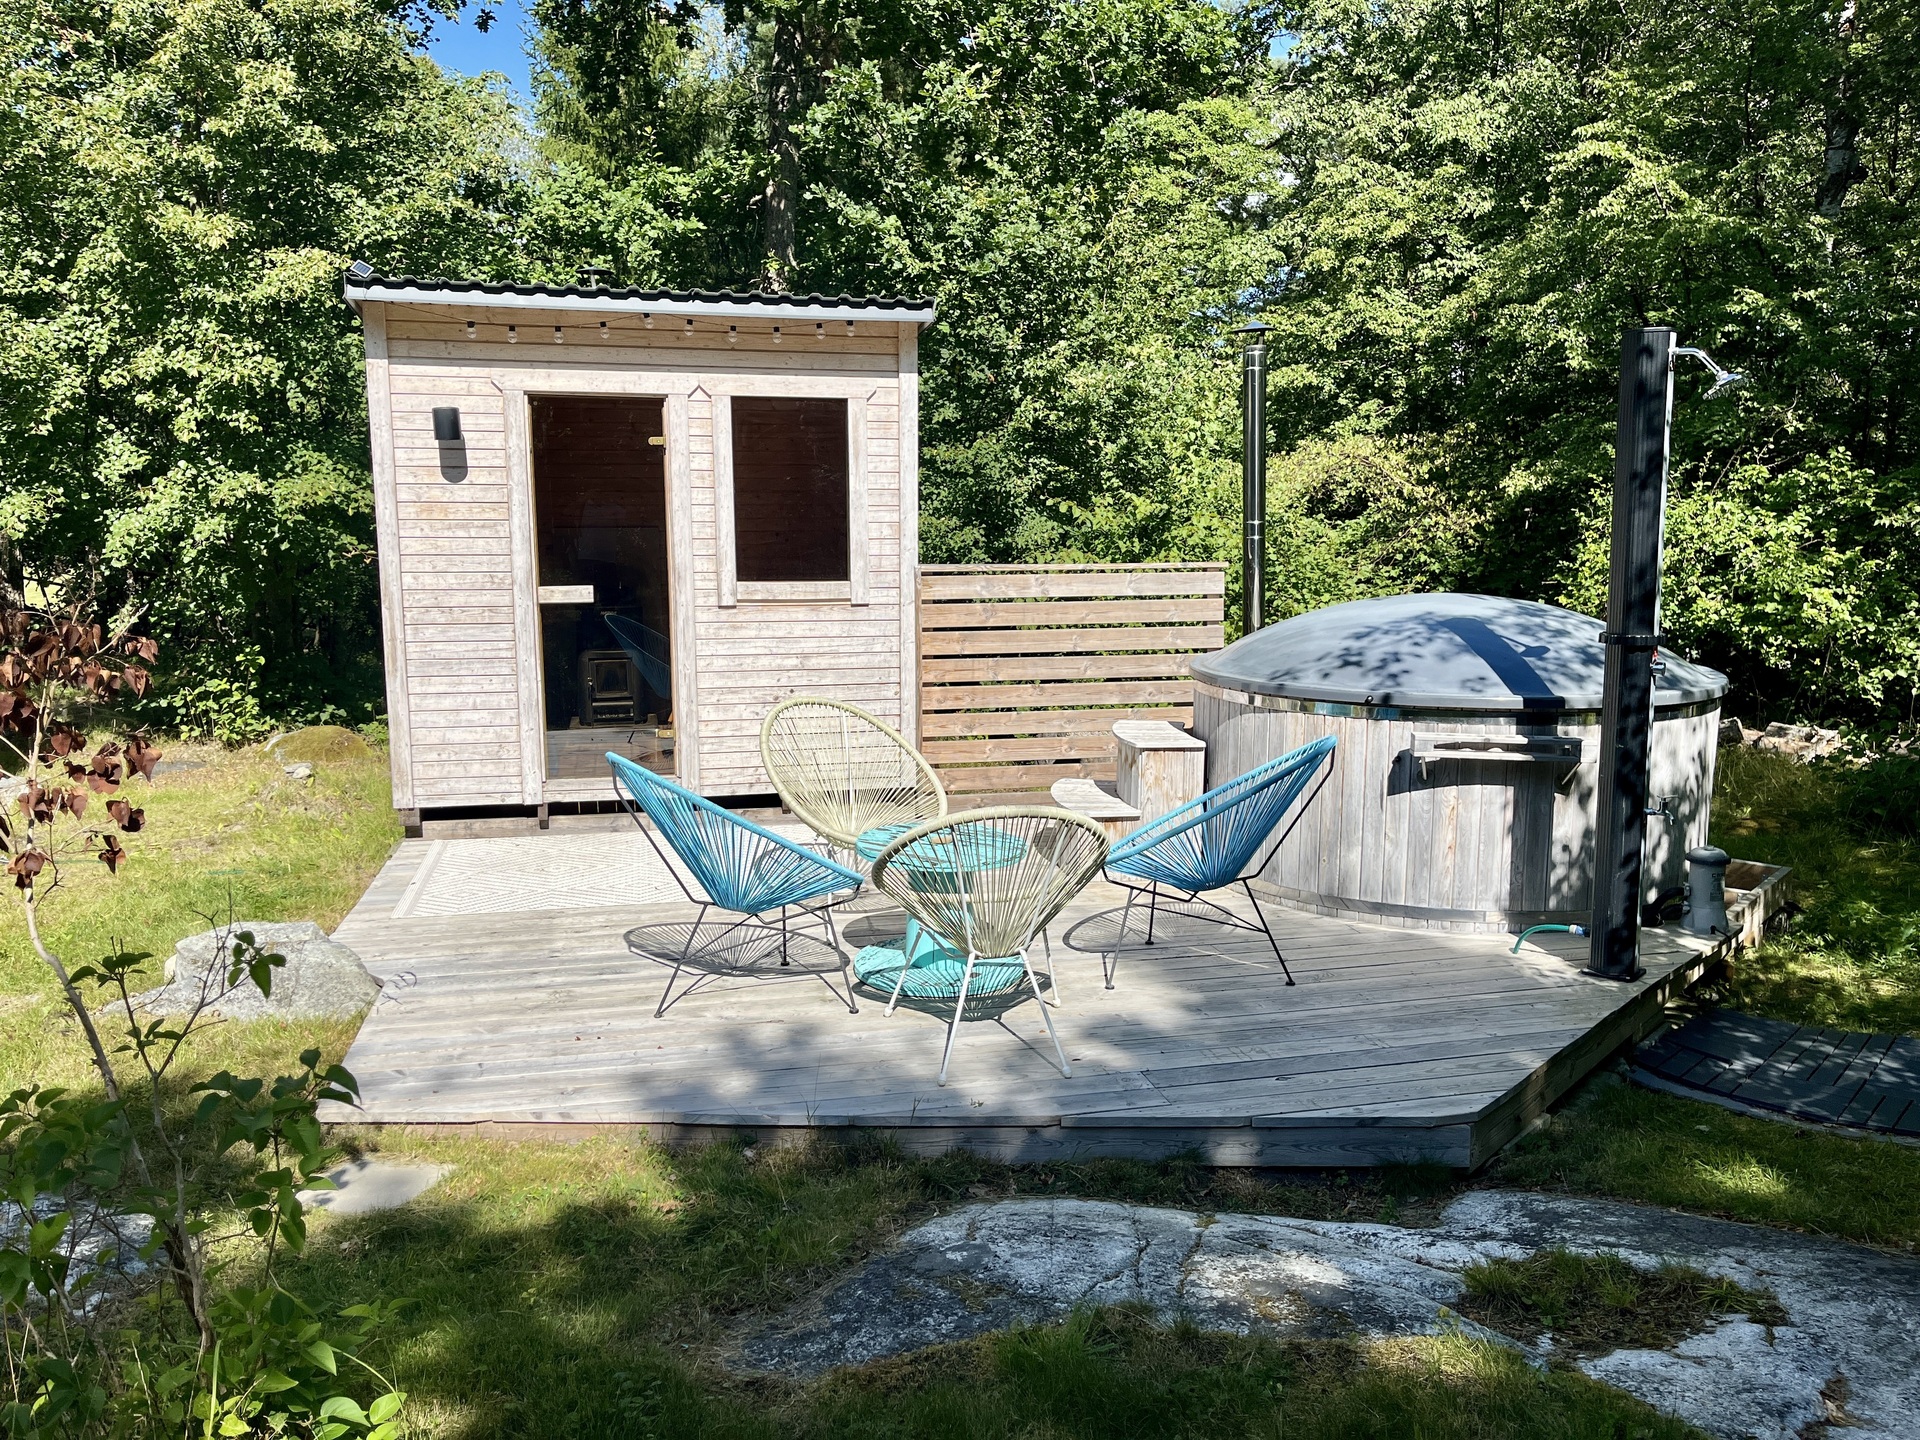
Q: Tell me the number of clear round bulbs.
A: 10